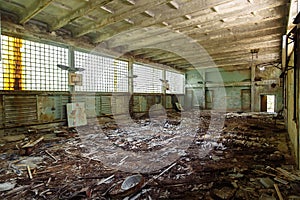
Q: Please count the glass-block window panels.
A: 4